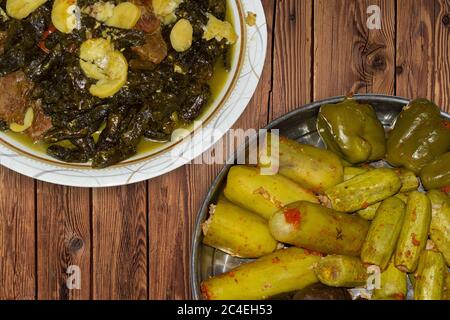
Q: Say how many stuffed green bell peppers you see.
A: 3